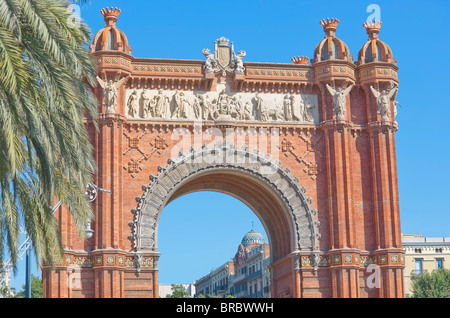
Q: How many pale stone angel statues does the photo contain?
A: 3